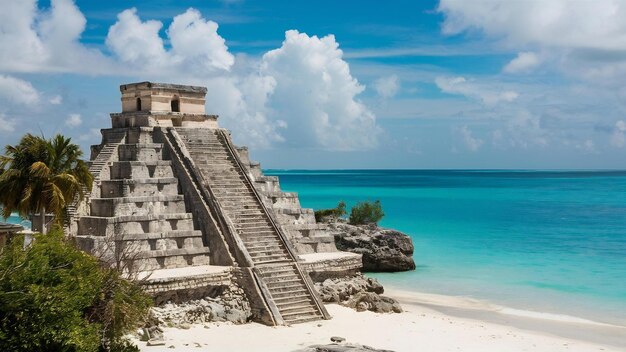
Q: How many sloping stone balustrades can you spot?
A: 2